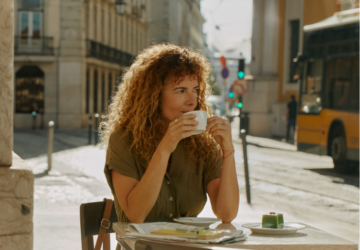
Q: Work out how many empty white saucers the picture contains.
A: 1